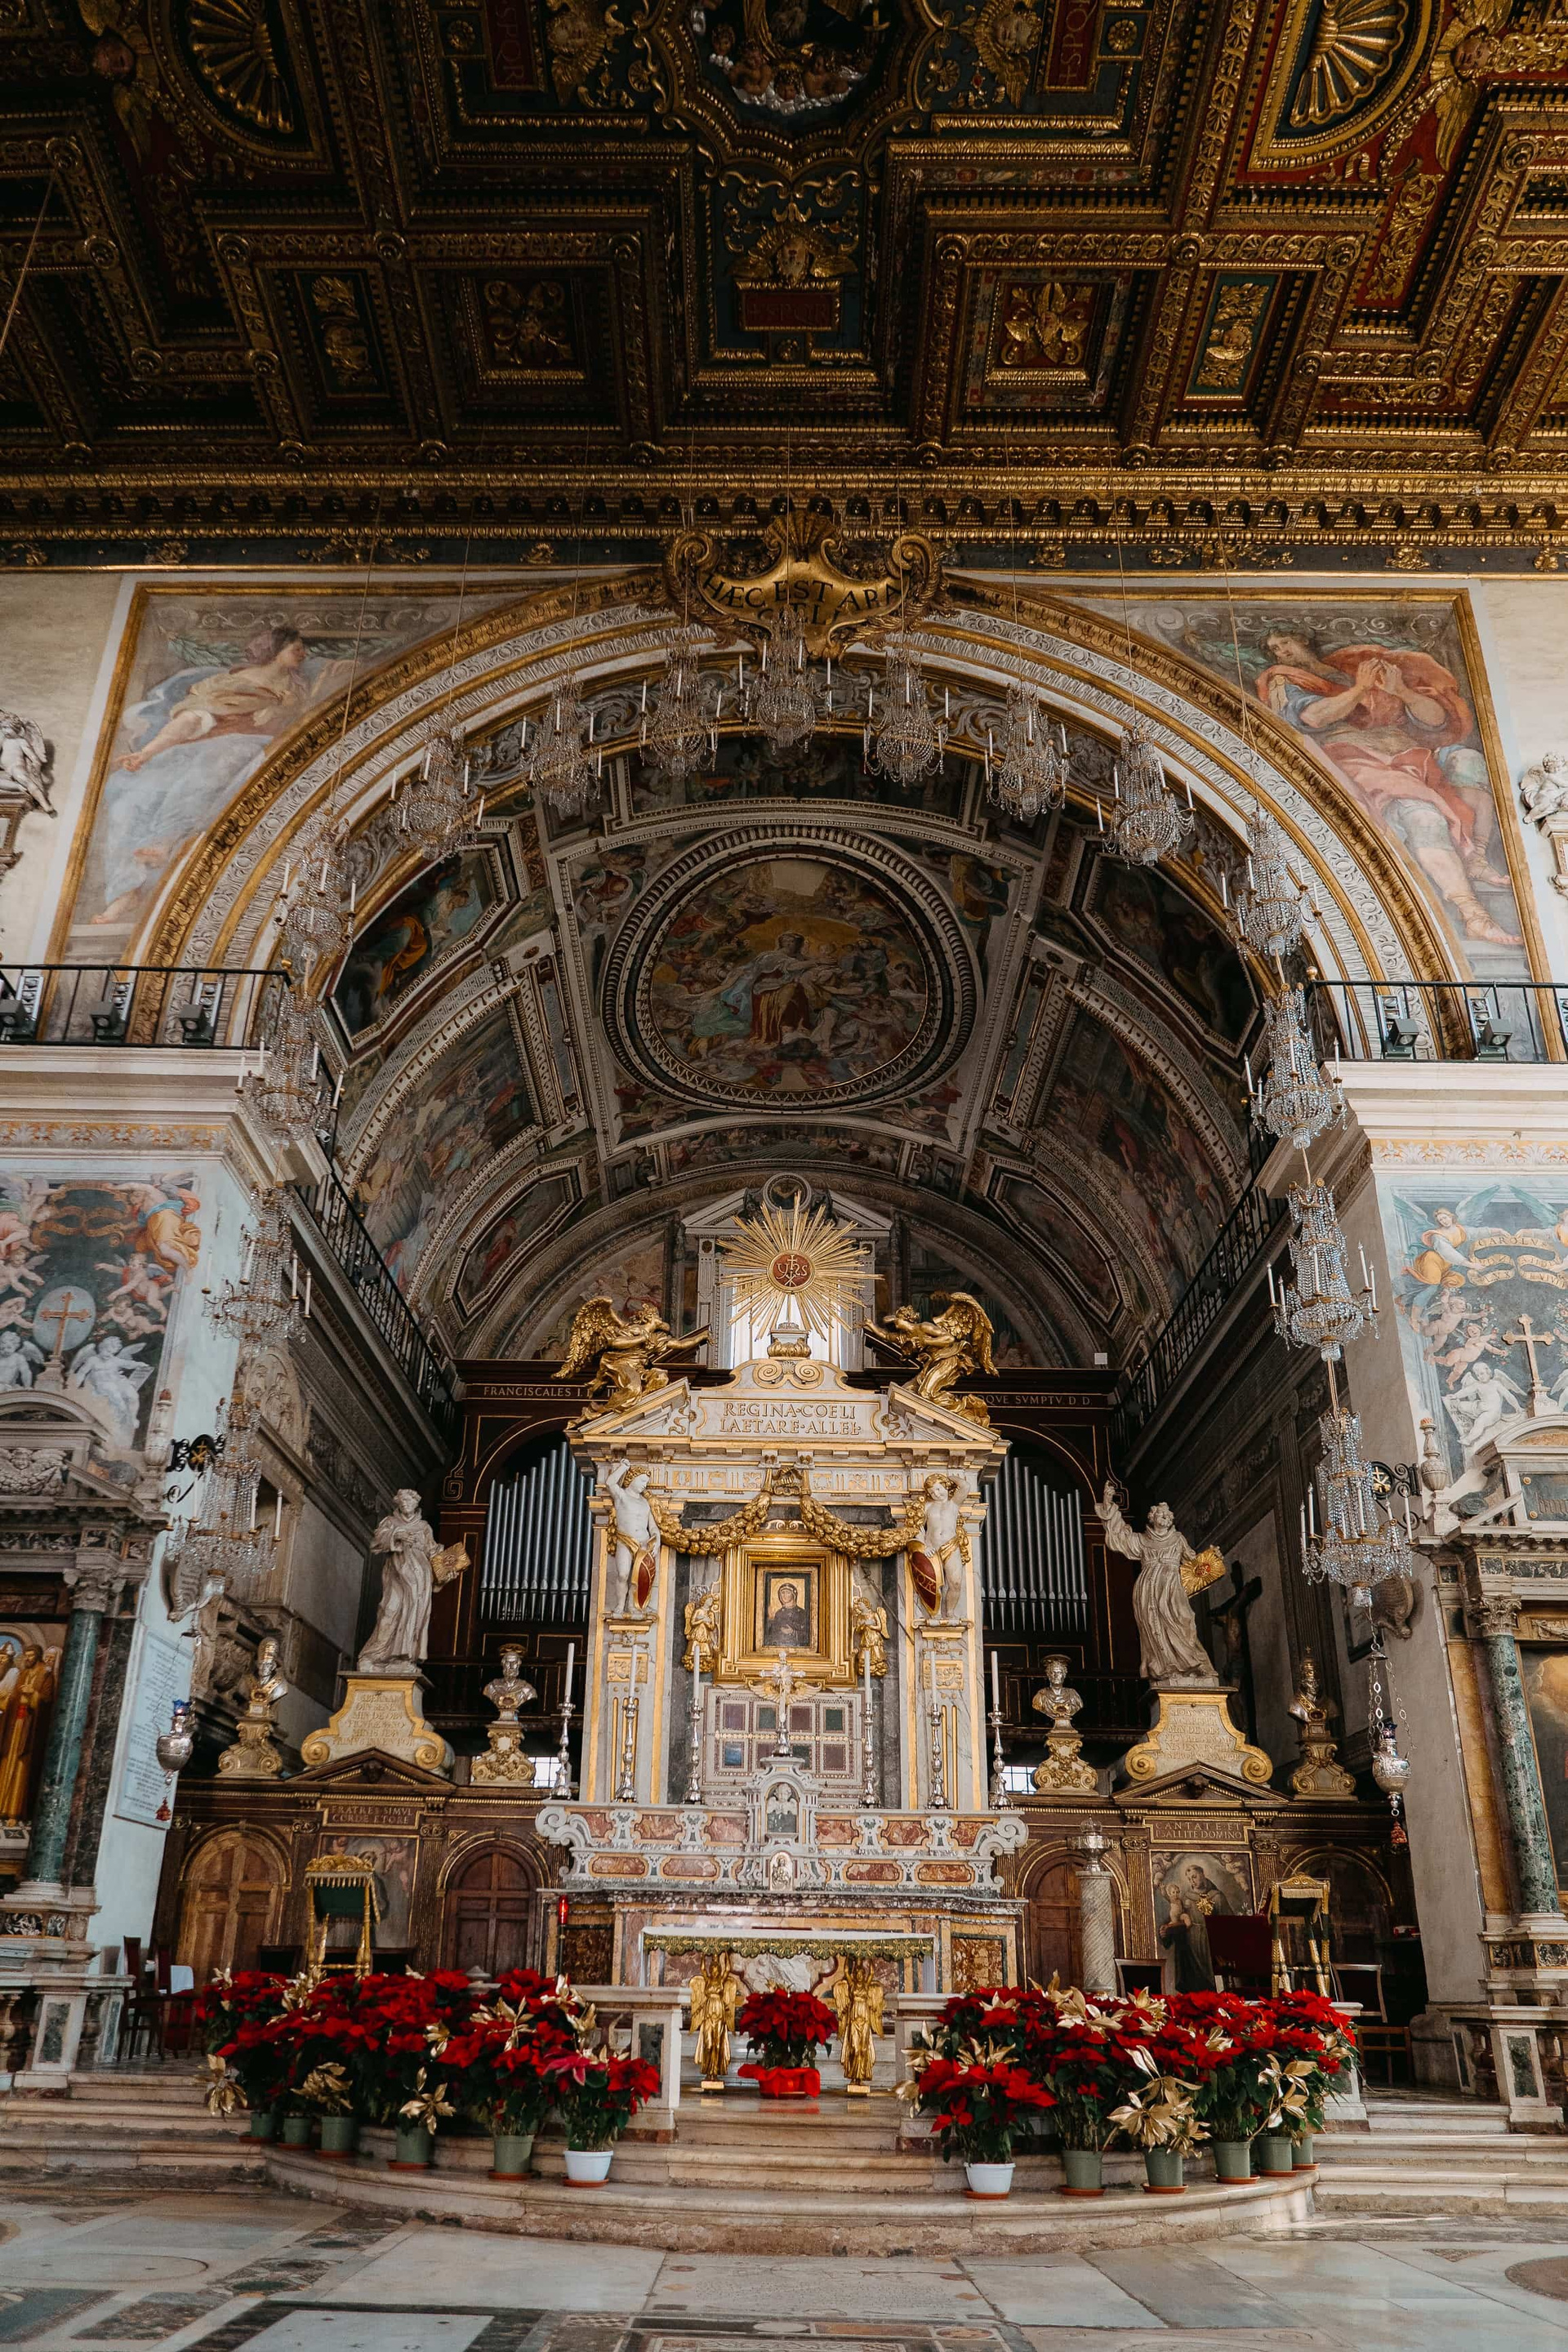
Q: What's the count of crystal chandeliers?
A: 15